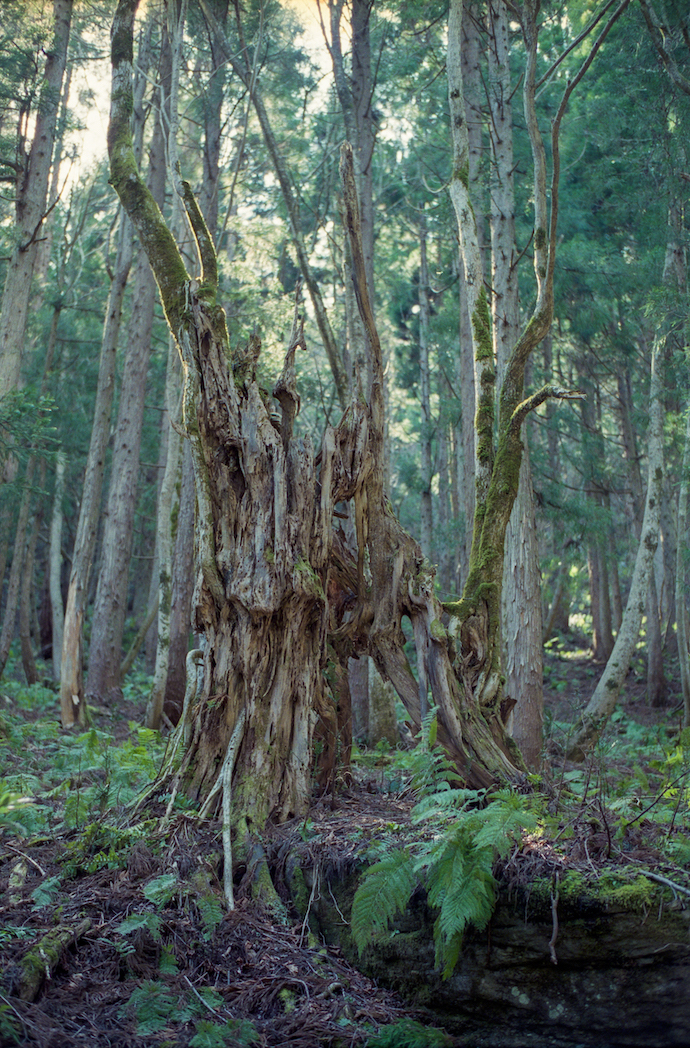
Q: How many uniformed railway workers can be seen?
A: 0